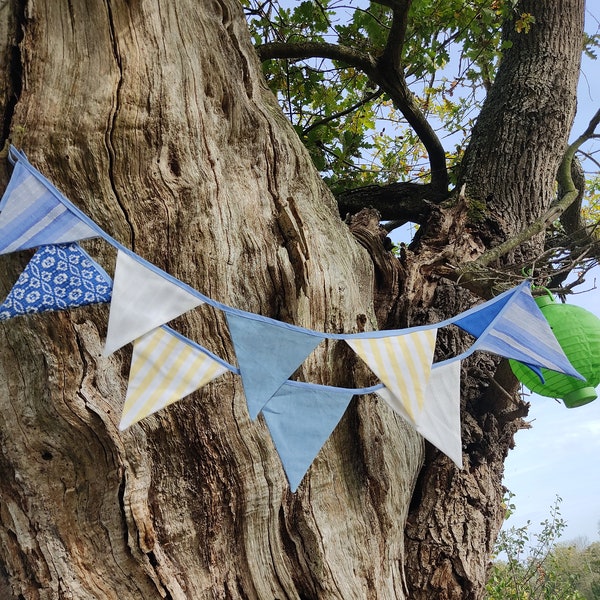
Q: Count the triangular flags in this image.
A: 10